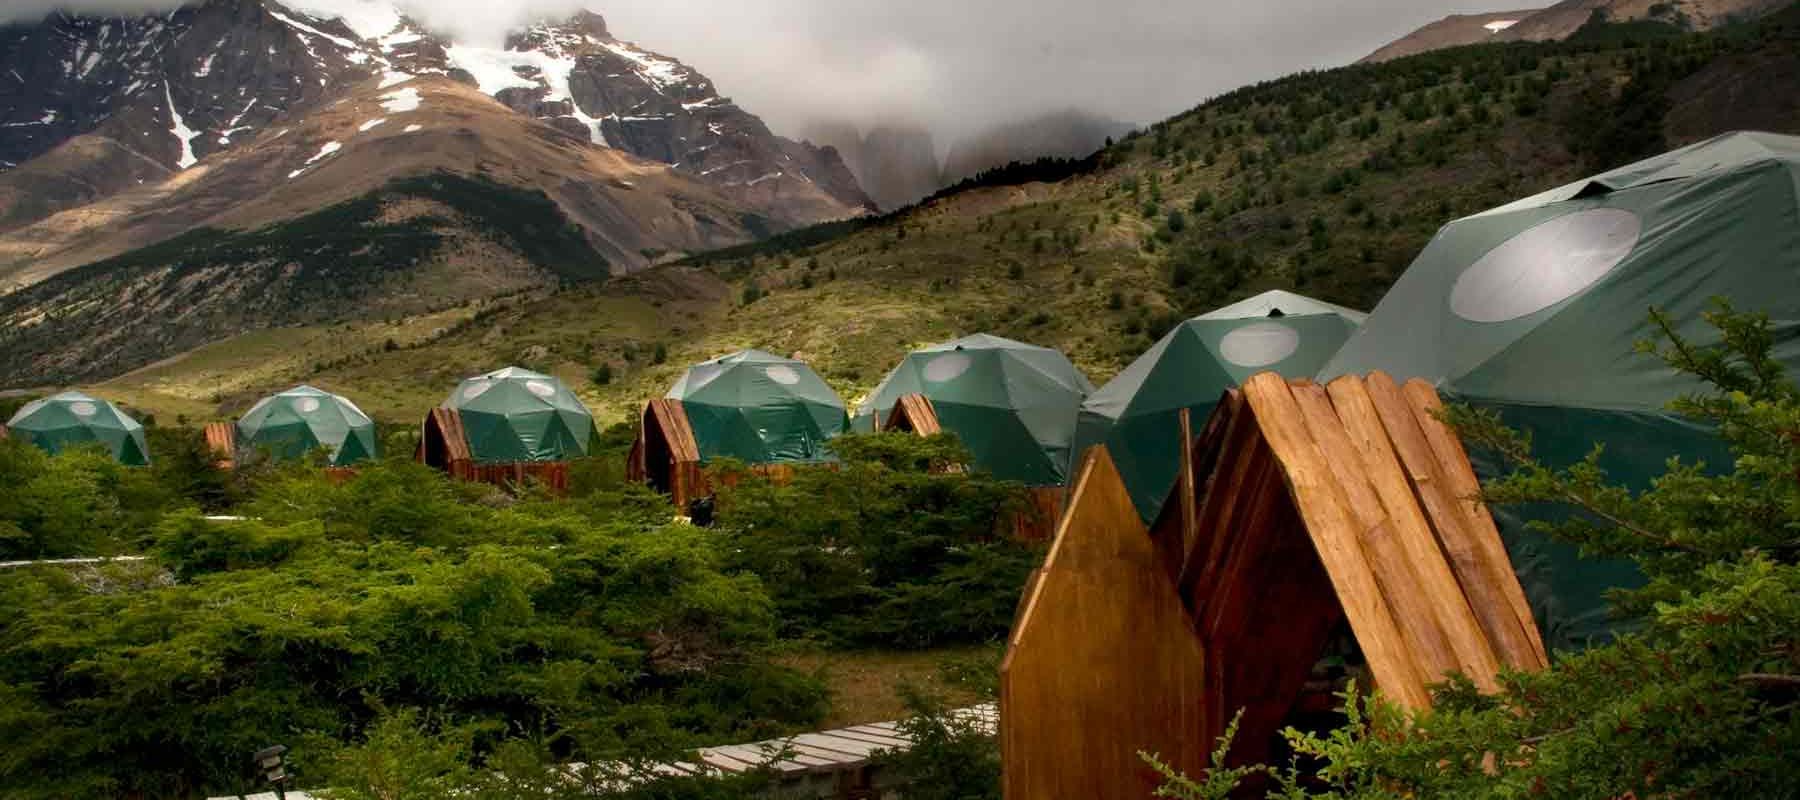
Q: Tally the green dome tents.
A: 7